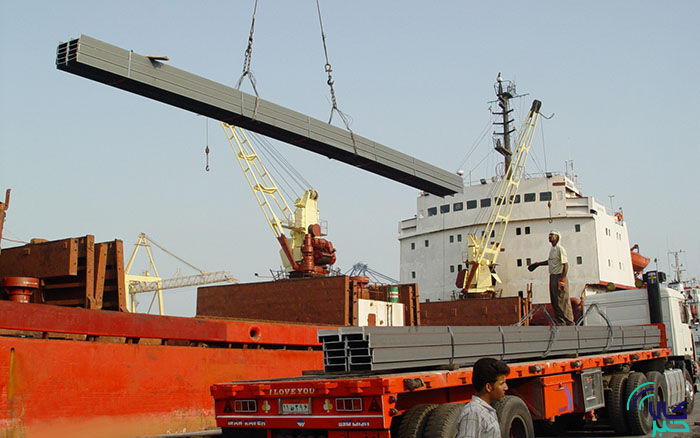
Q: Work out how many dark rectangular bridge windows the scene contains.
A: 9